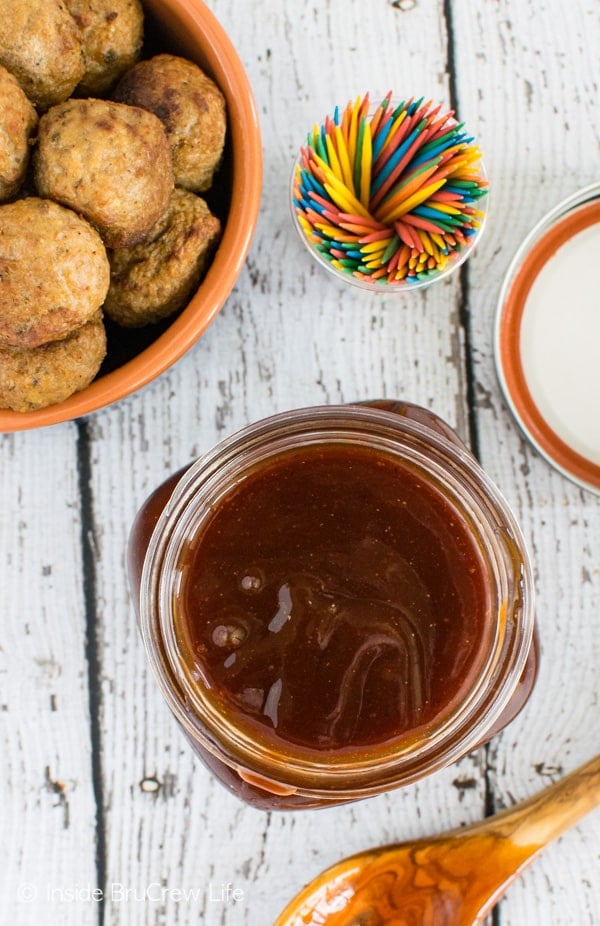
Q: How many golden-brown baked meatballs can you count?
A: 8